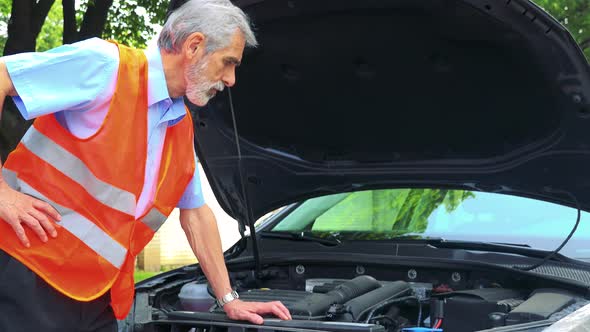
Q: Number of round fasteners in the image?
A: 4